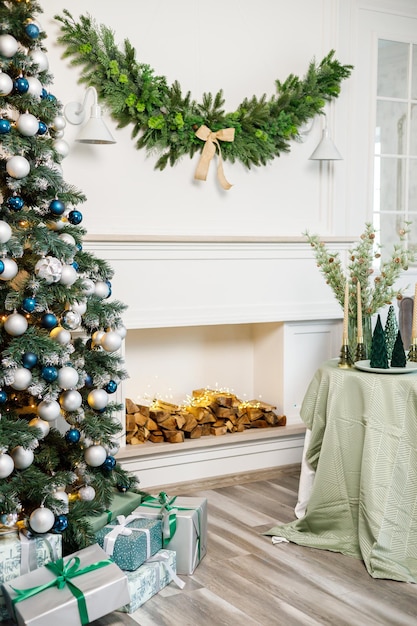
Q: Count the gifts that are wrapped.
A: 6